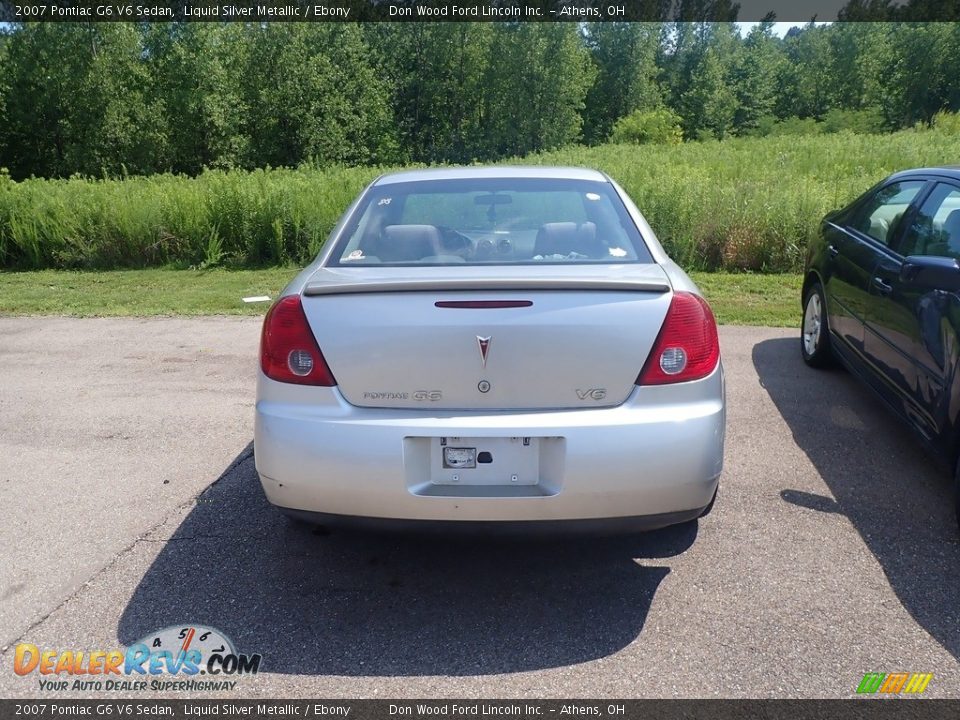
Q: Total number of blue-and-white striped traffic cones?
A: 0